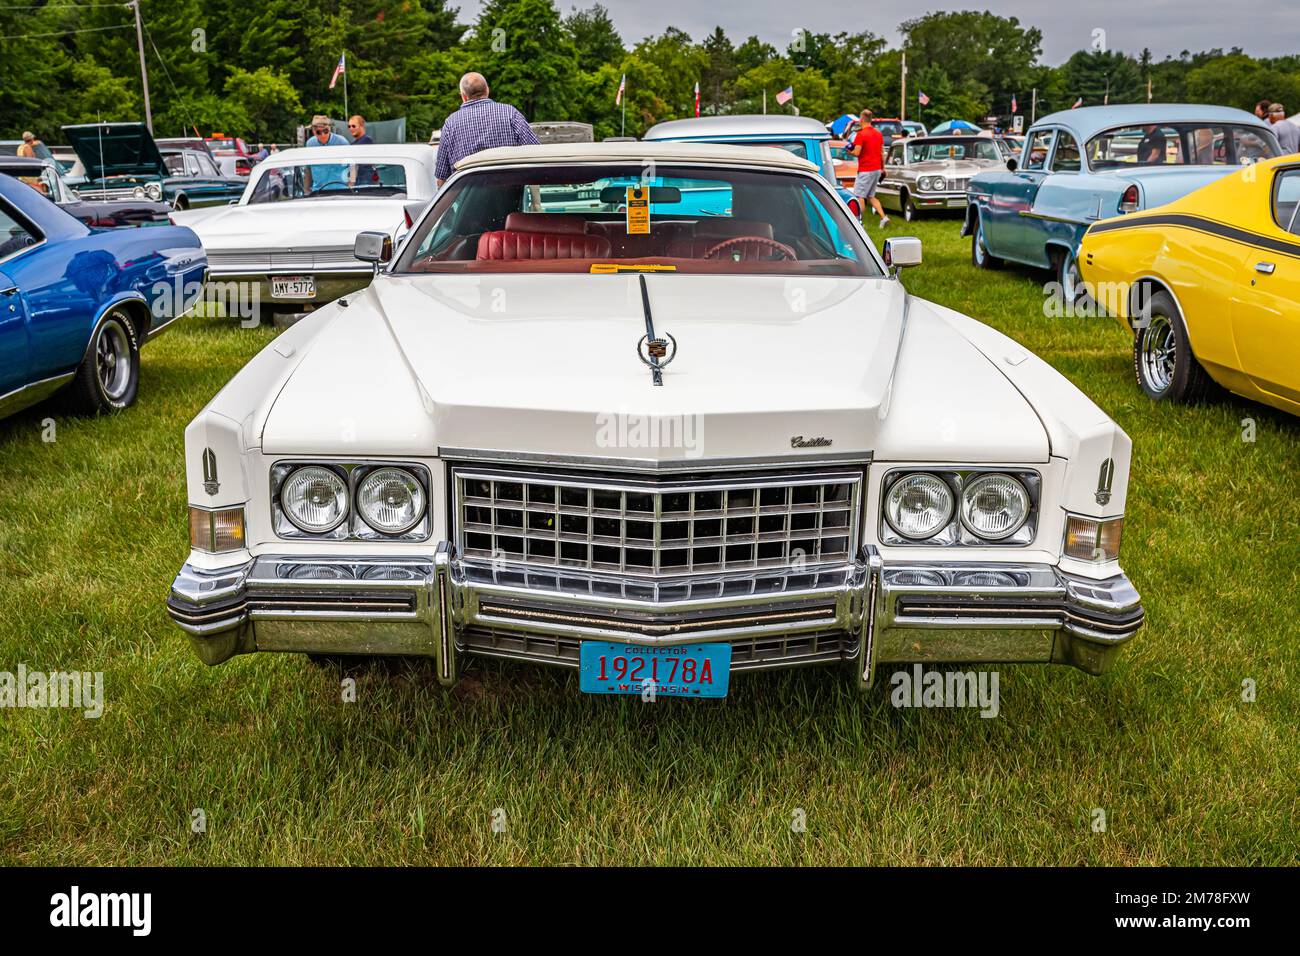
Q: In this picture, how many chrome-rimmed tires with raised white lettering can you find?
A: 2